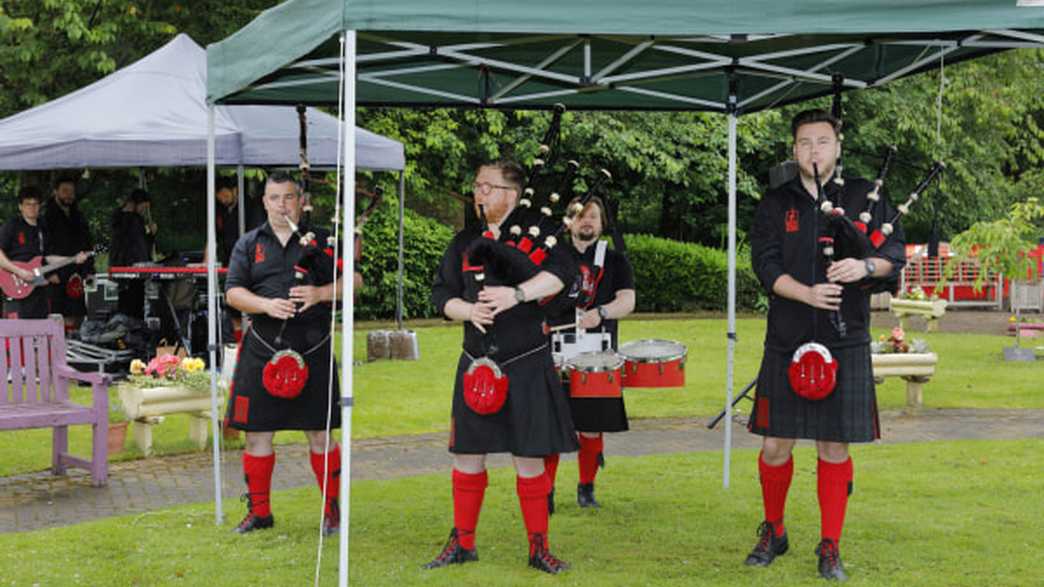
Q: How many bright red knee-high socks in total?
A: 8